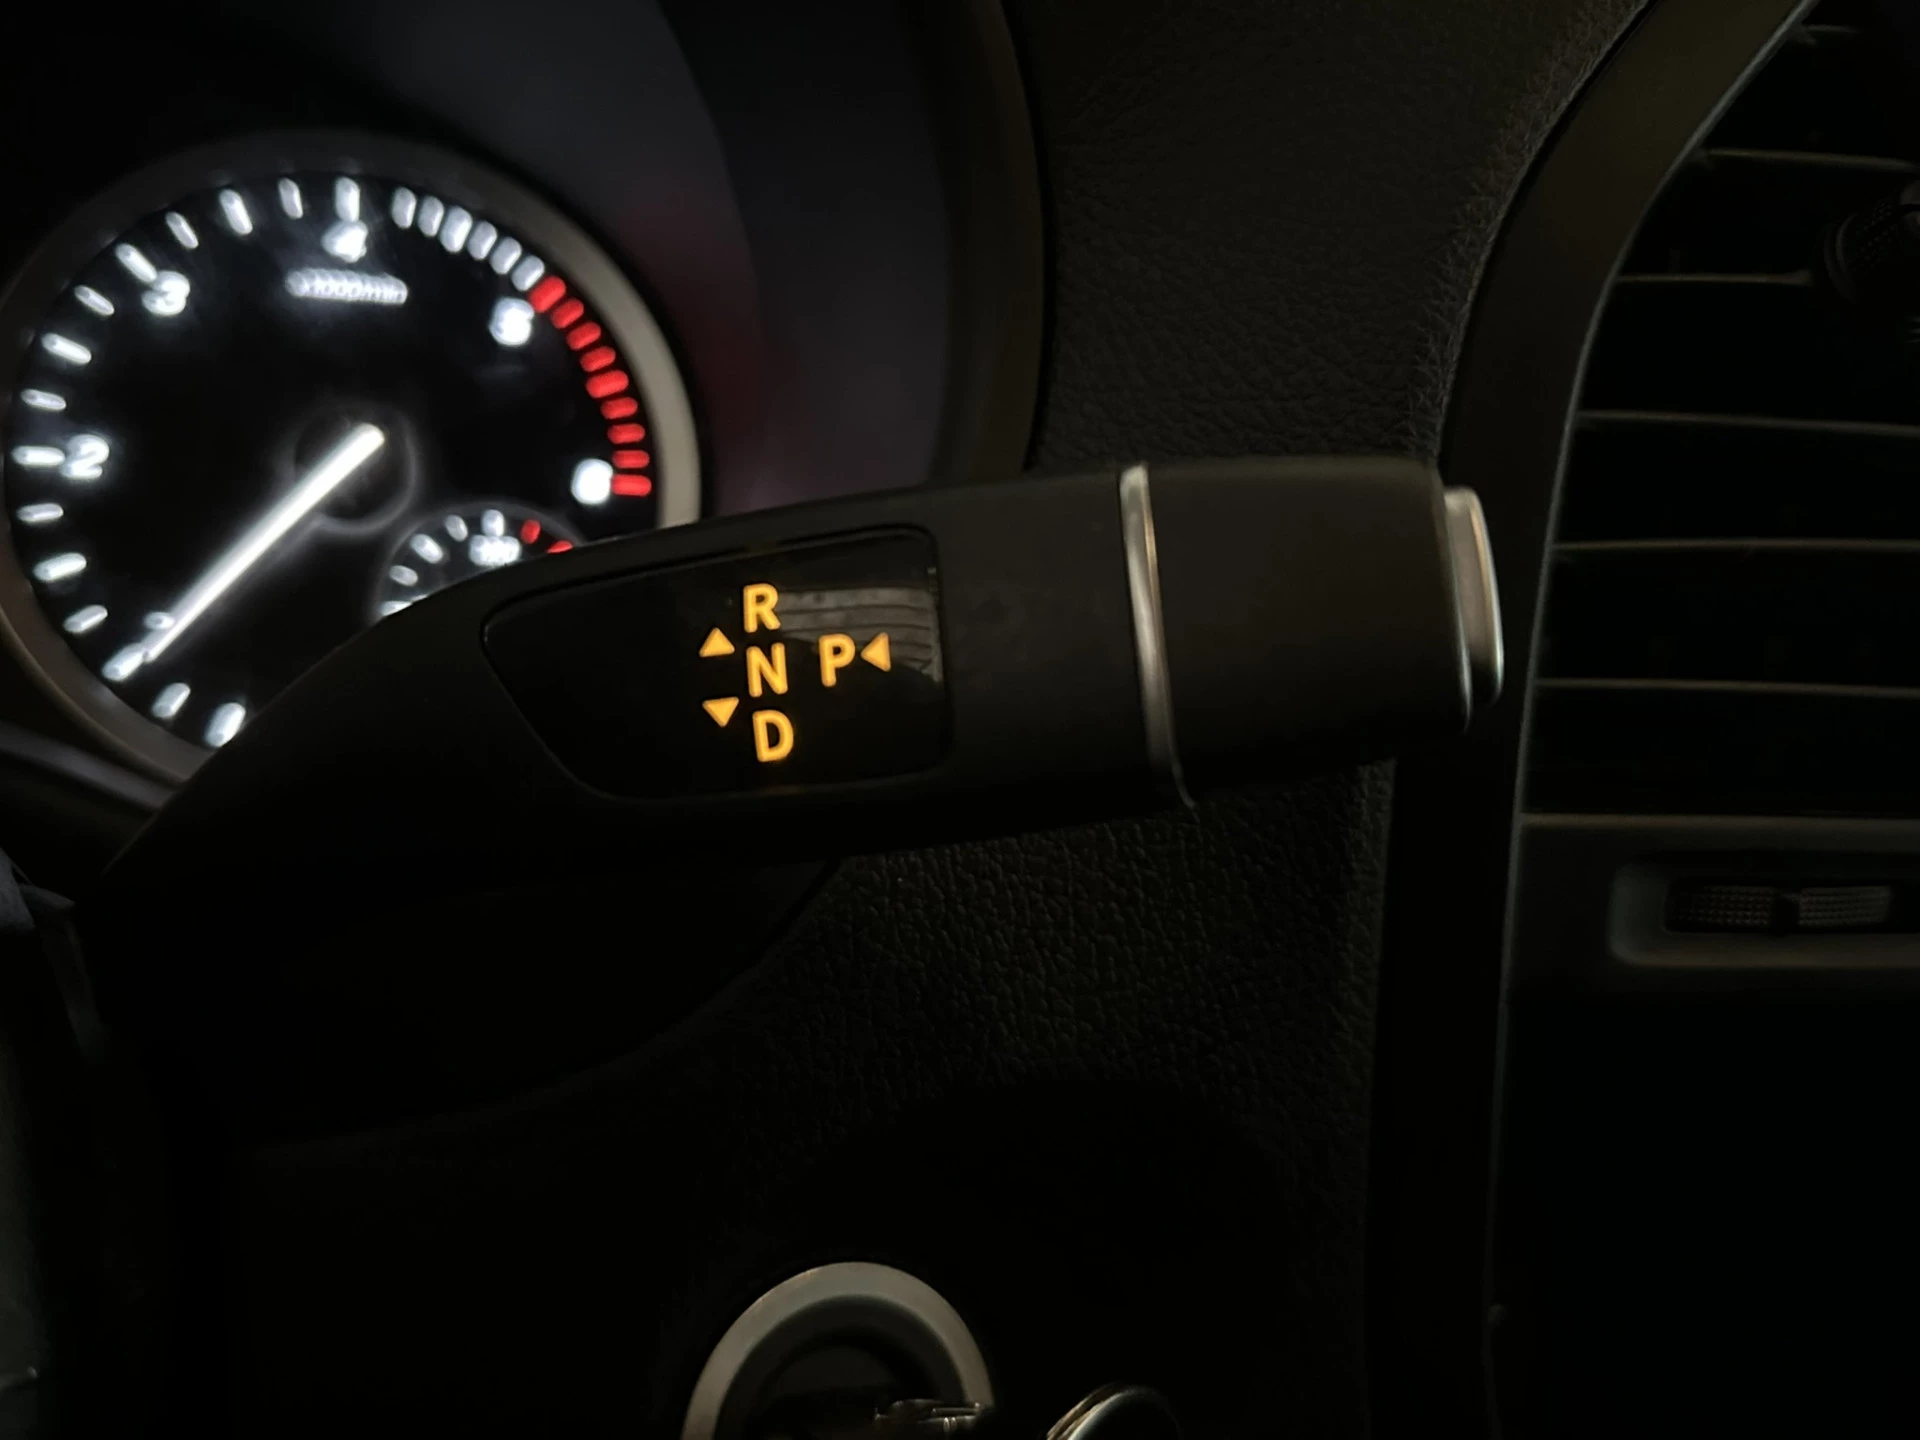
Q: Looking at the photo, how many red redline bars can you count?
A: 9